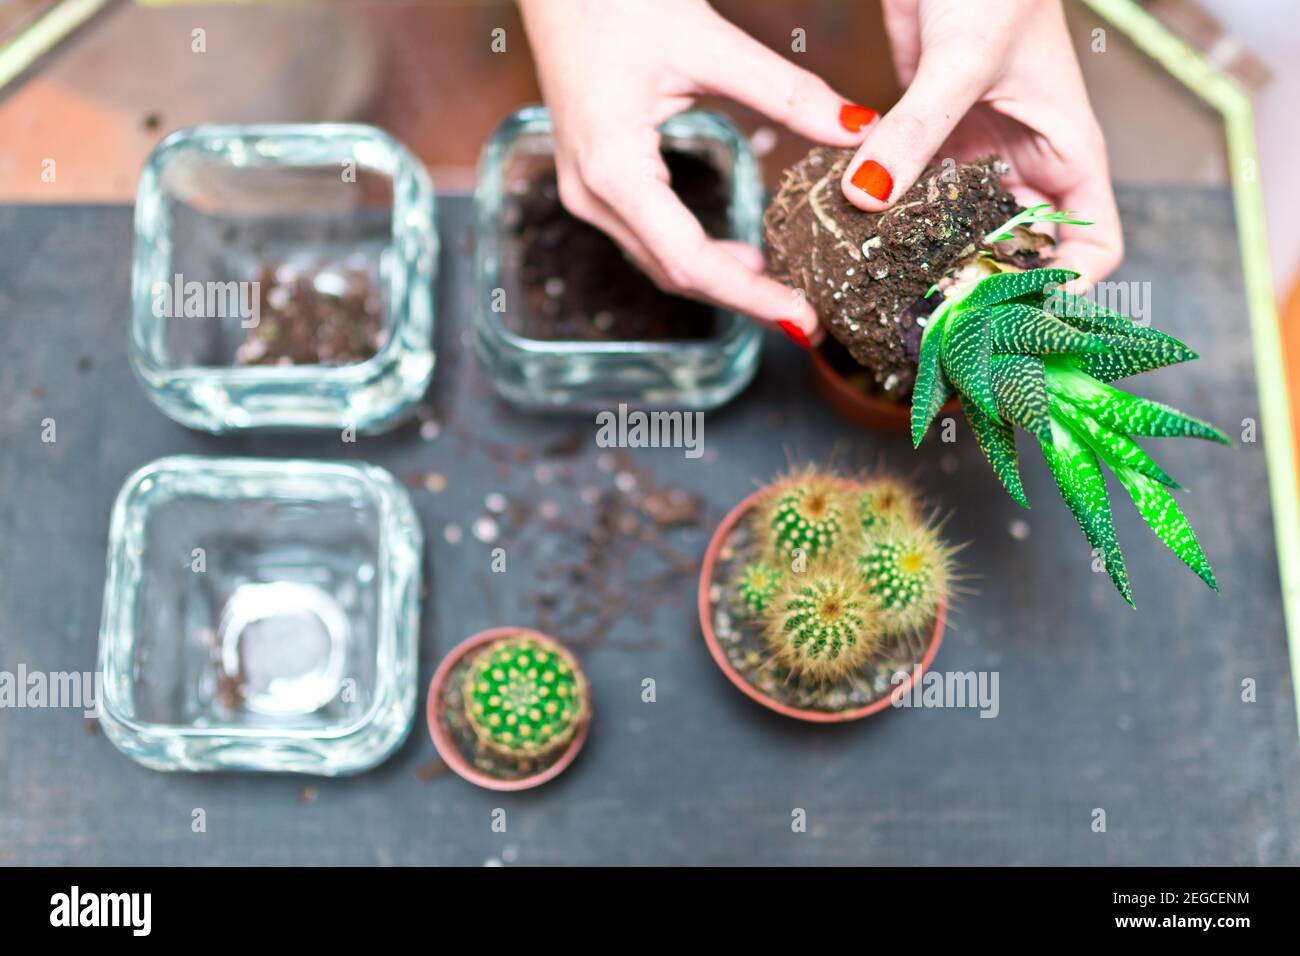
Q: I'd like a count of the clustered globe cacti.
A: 5